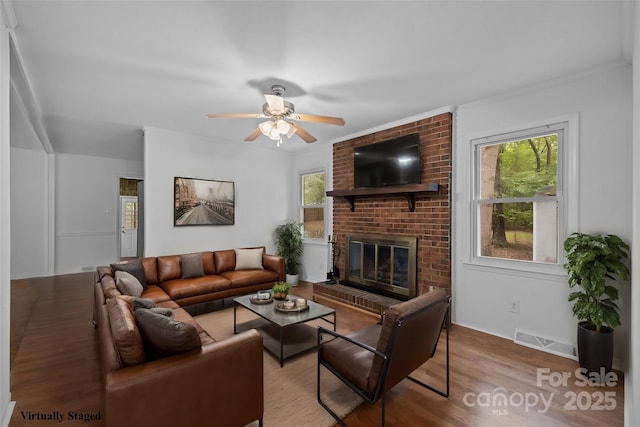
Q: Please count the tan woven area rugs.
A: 1